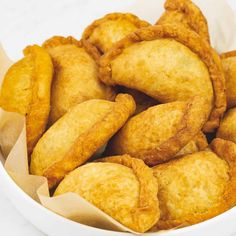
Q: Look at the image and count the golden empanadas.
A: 11